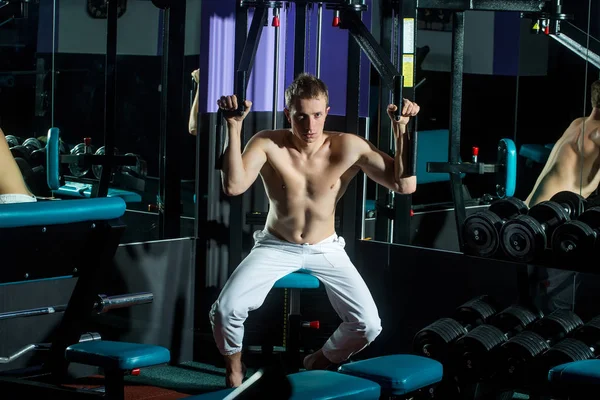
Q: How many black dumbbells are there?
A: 7